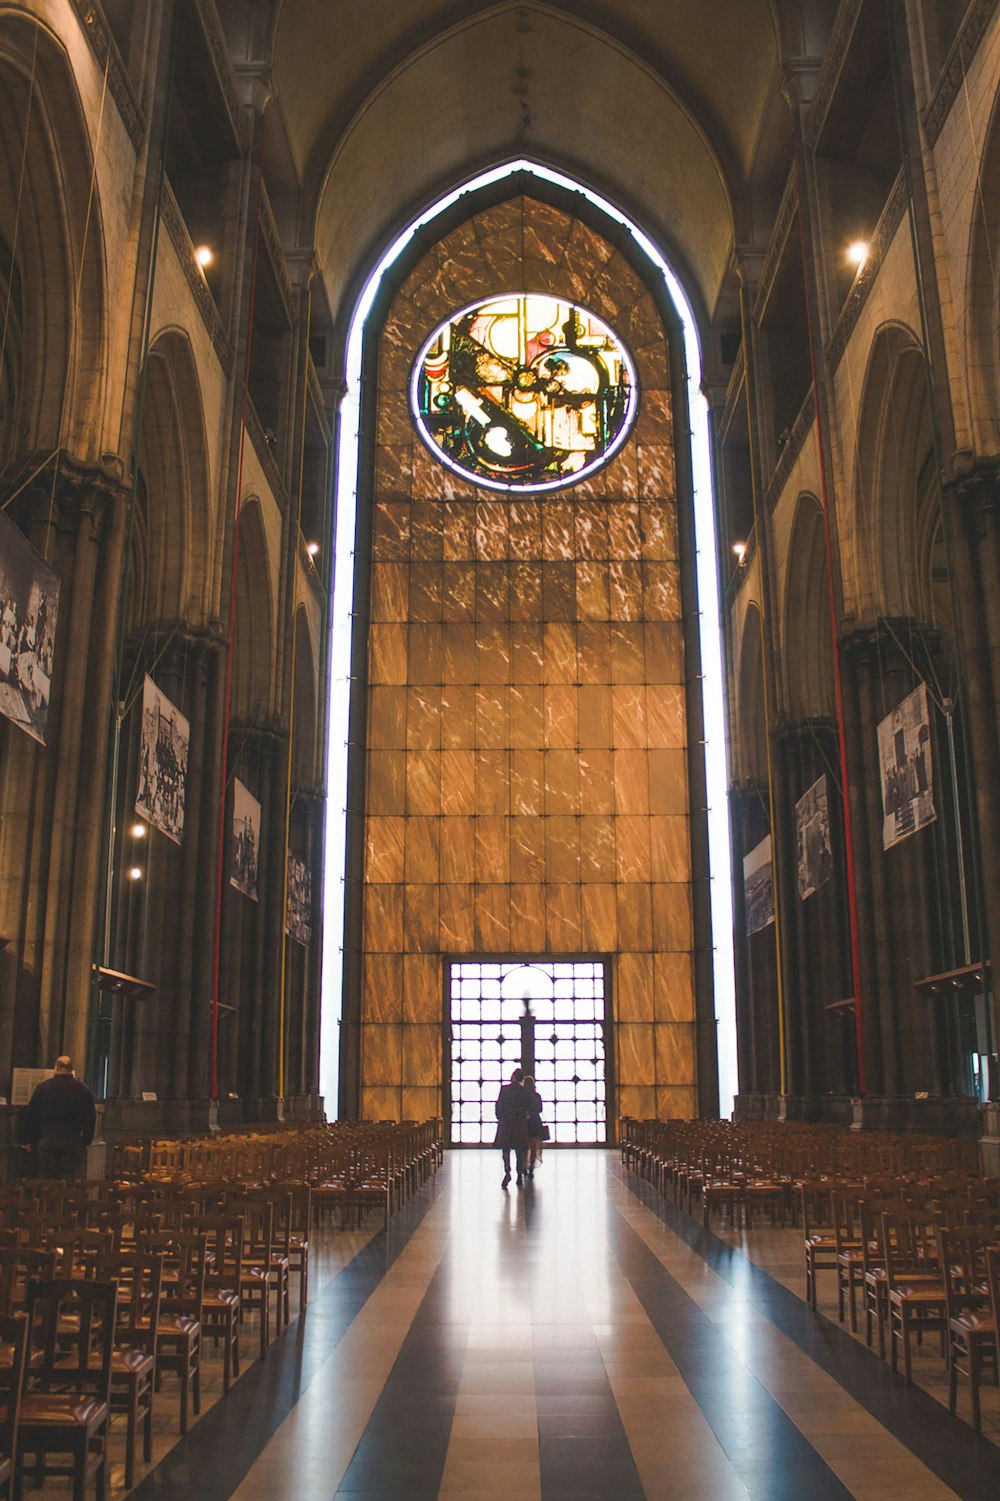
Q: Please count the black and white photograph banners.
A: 7